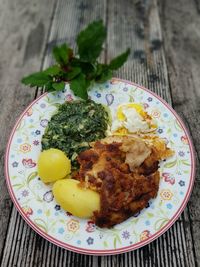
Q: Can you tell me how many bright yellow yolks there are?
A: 1